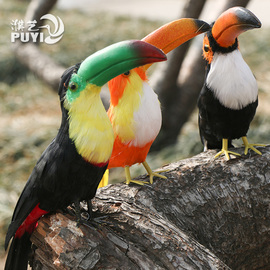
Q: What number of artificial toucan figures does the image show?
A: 3